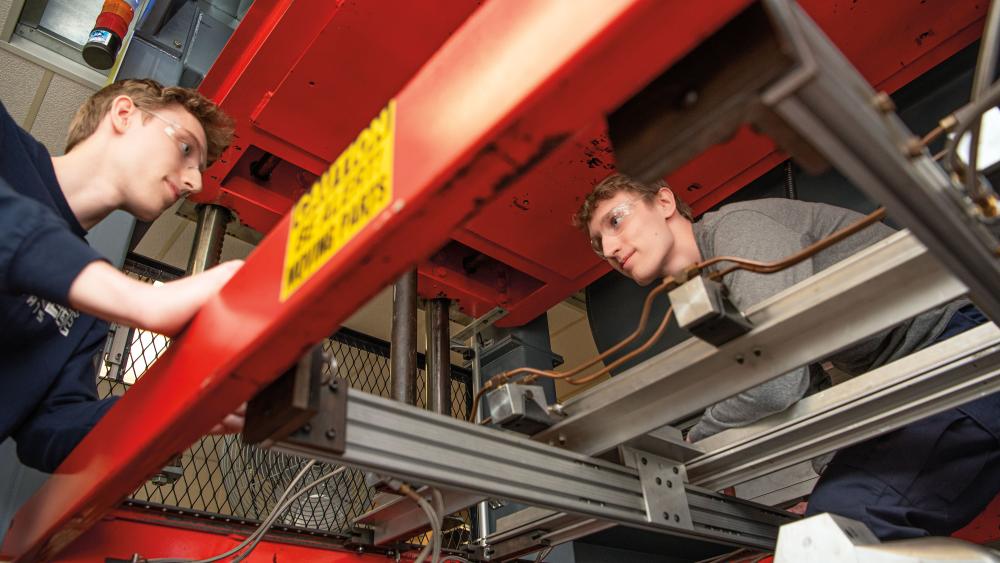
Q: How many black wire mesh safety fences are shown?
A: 1